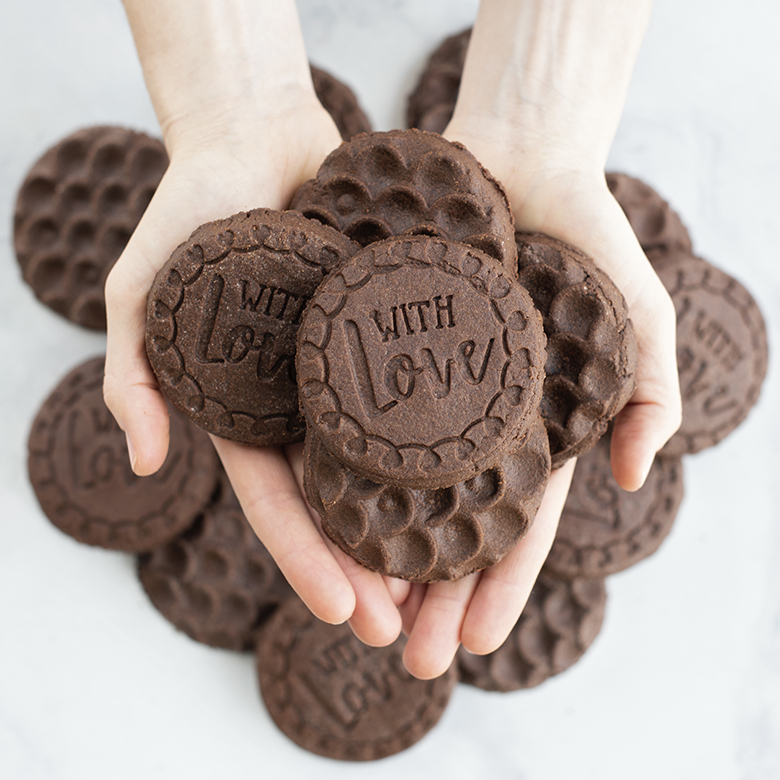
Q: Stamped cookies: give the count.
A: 15